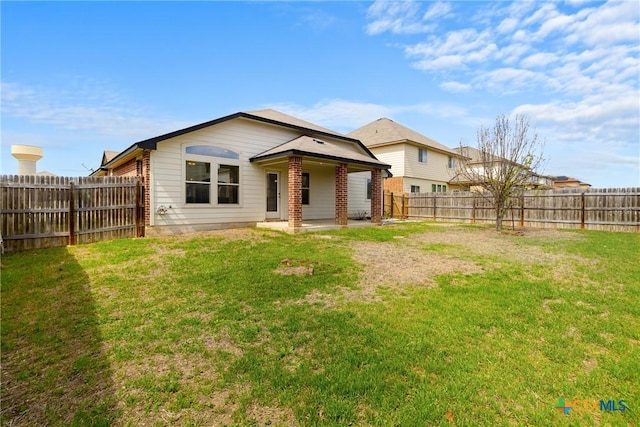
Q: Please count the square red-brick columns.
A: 3